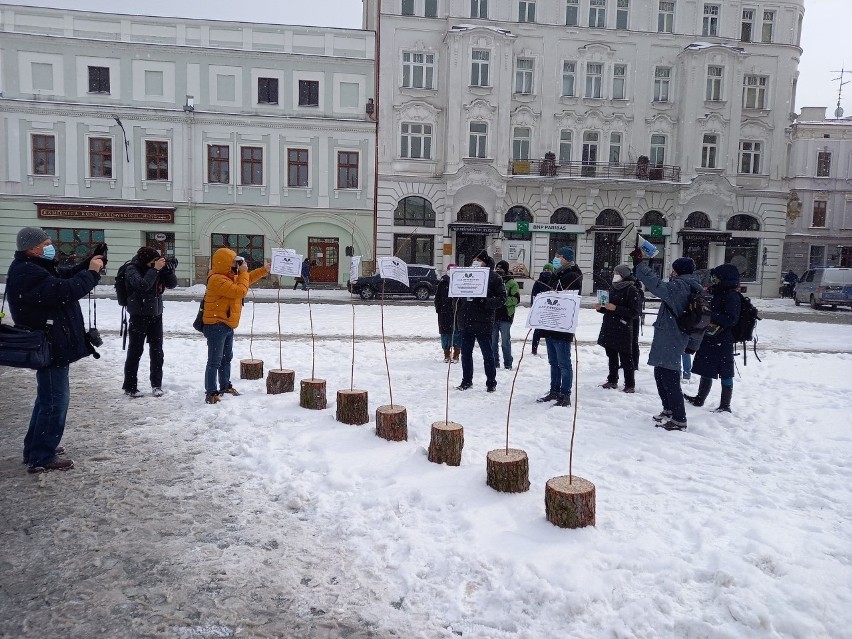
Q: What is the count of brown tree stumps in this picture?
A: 8